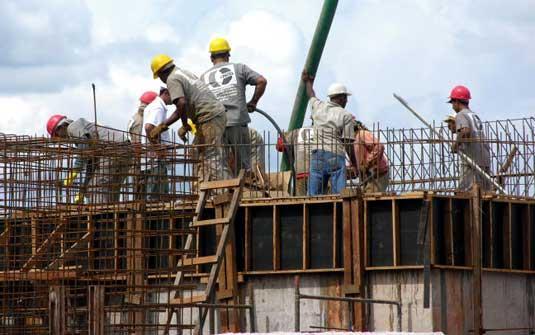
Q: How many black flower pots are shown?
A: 0